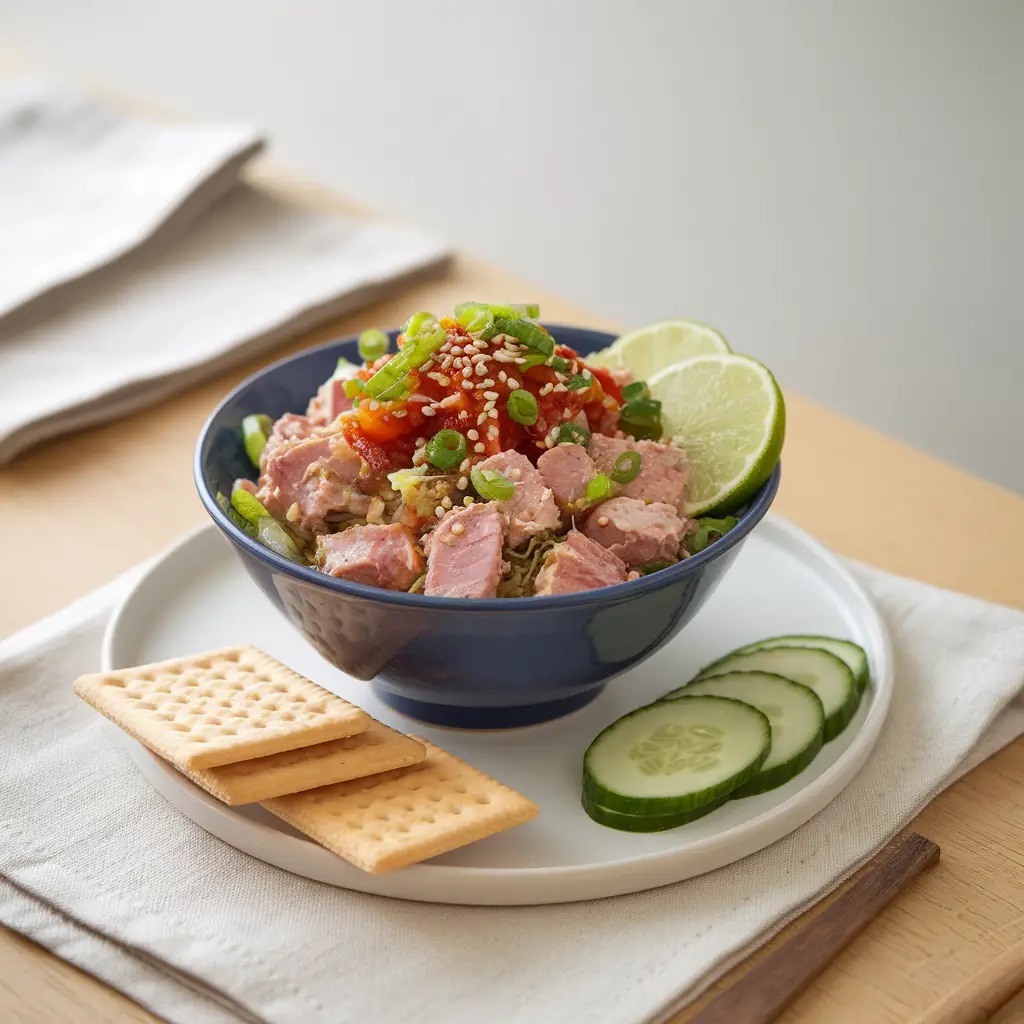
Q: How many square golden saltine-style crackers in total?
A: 3